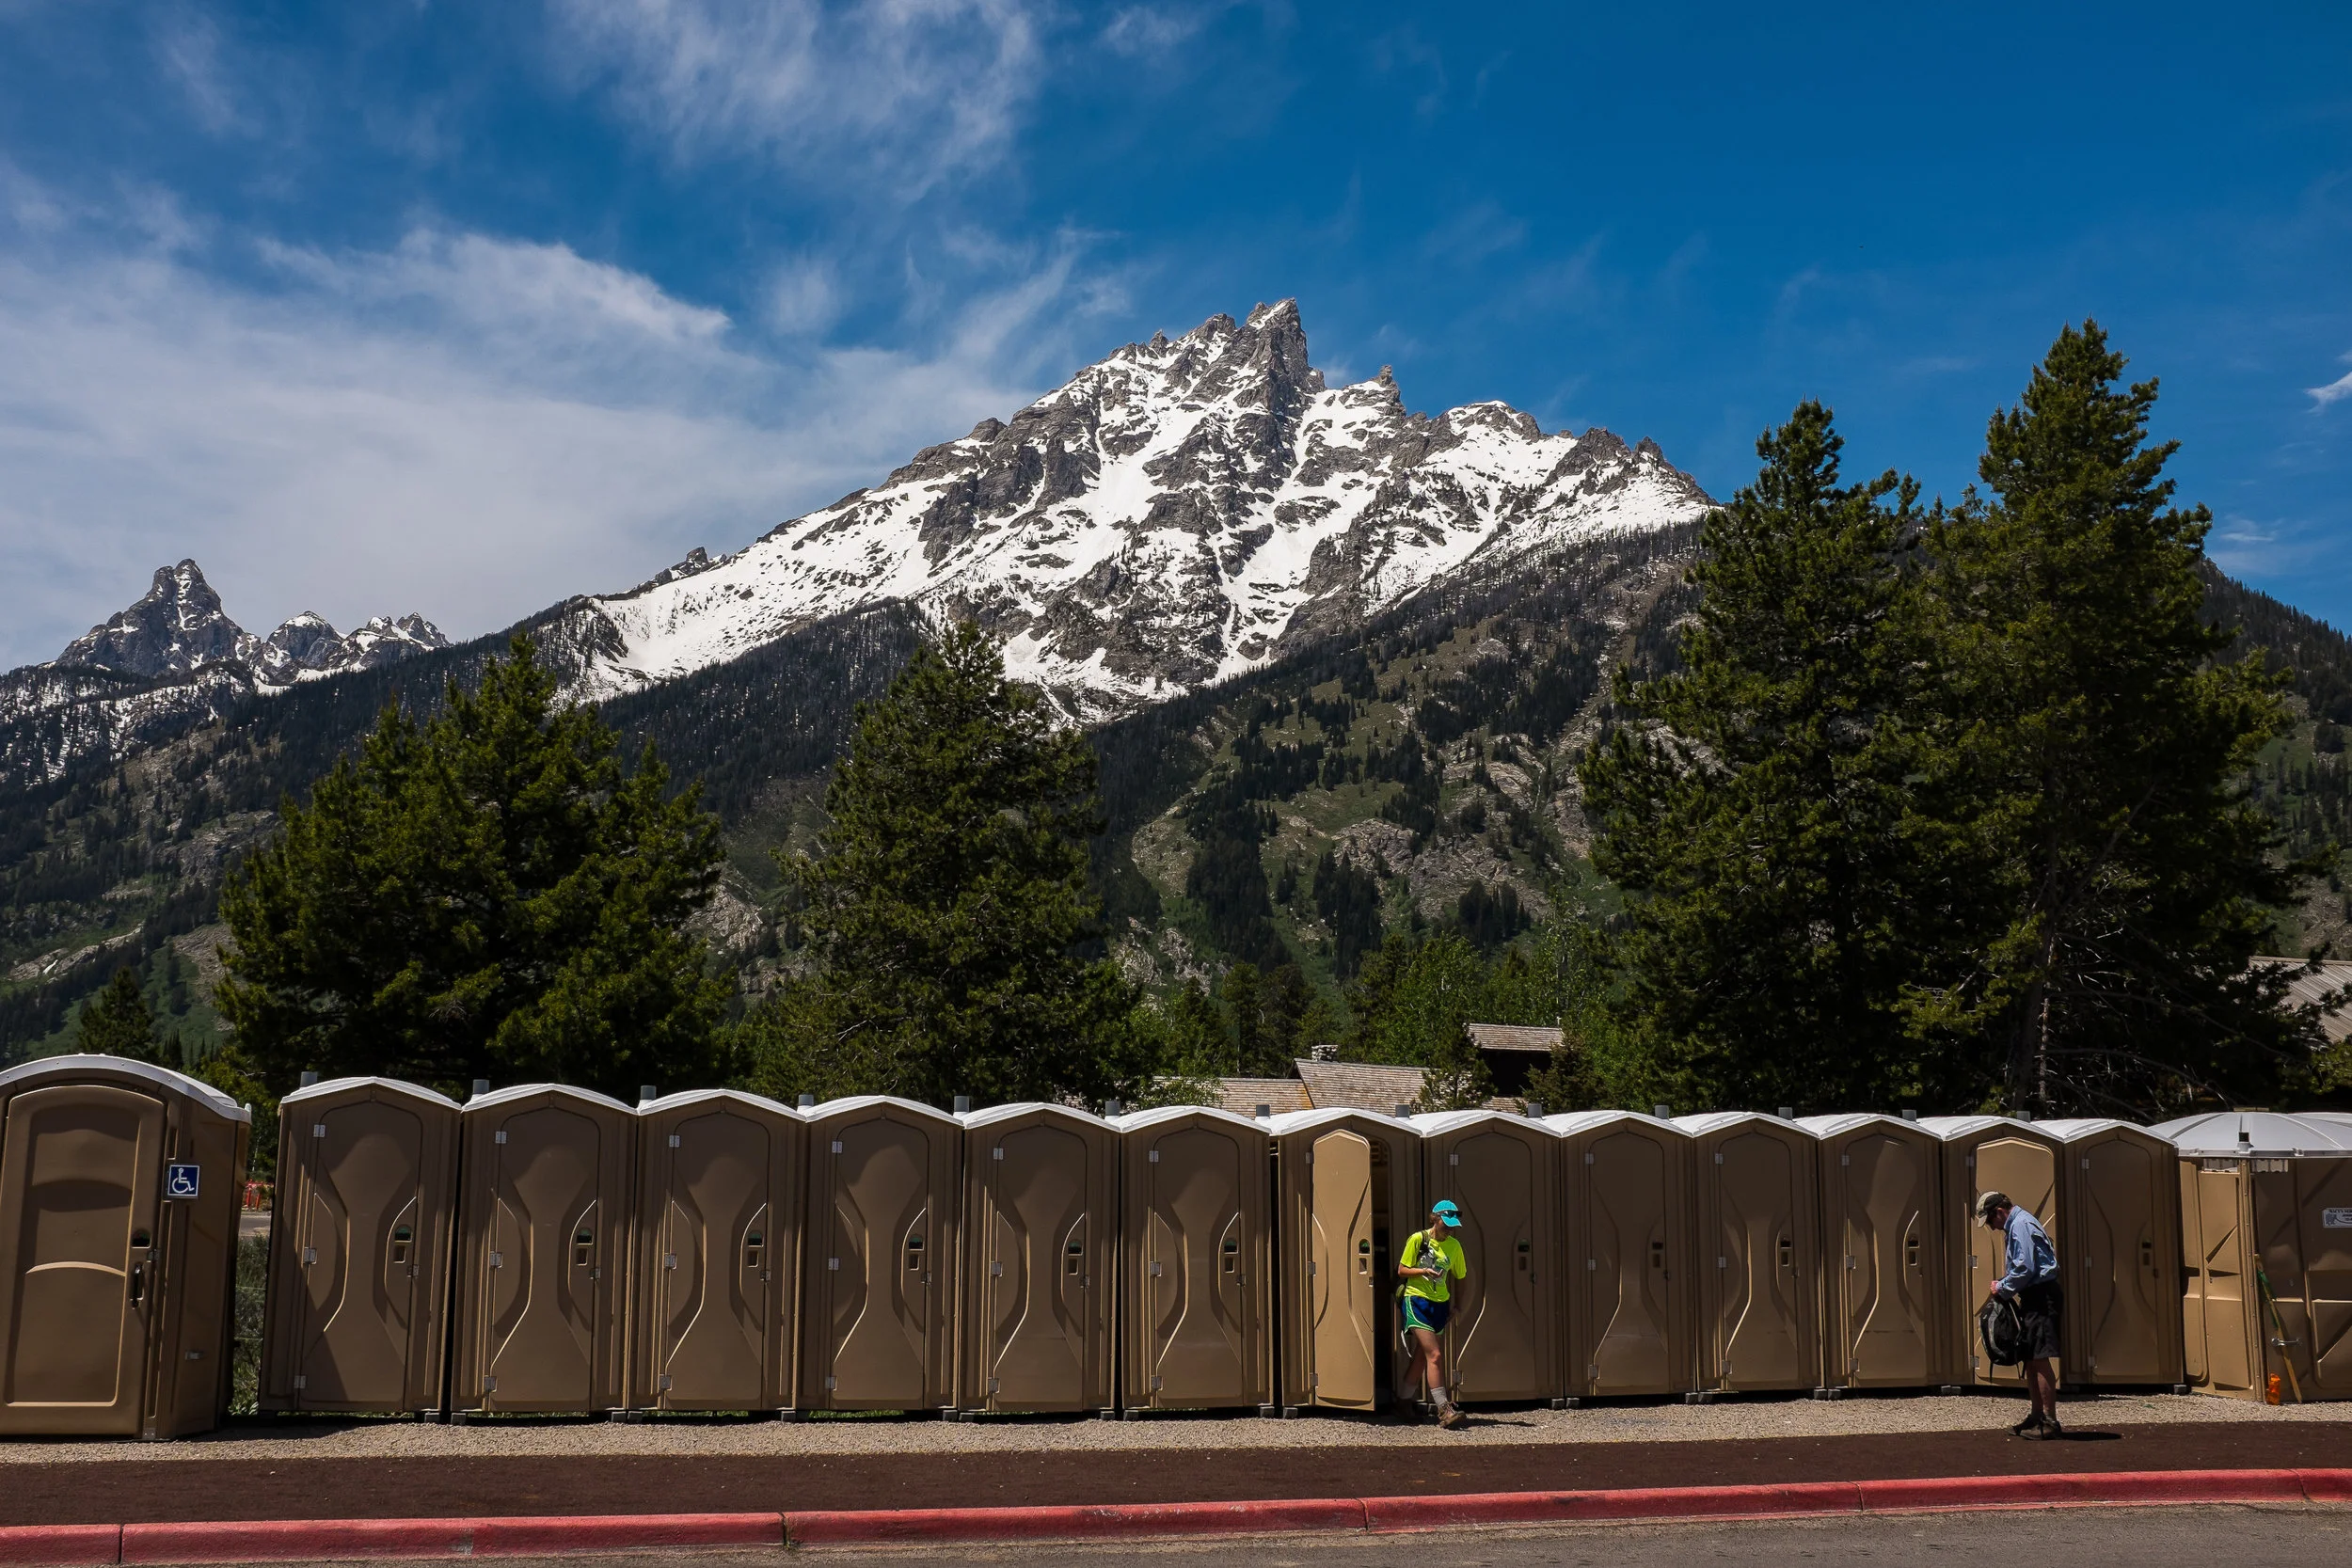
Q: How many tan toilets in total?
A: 15